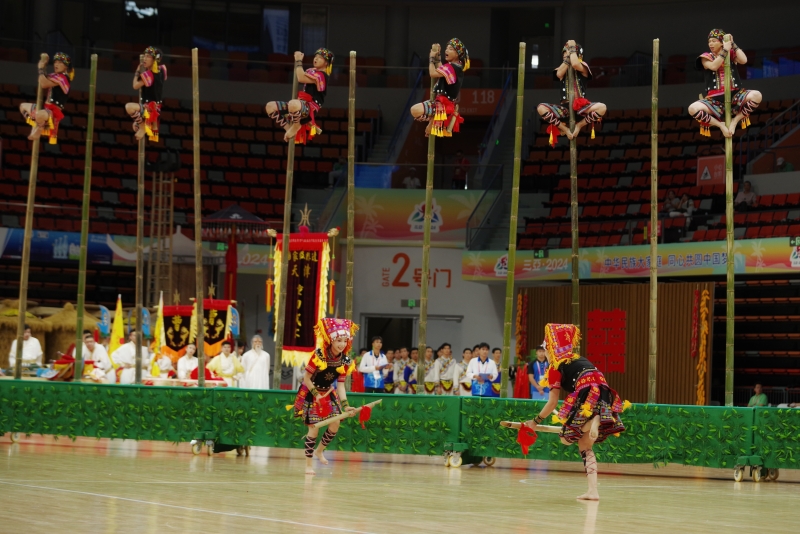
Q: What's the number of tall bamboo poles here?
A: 11